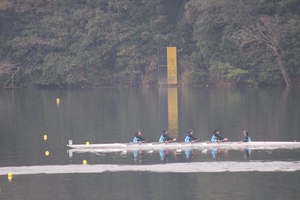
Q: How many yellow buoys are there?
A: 6